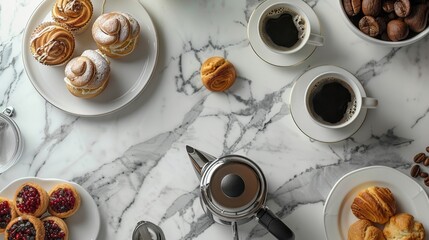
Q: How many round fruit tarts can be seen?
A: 5